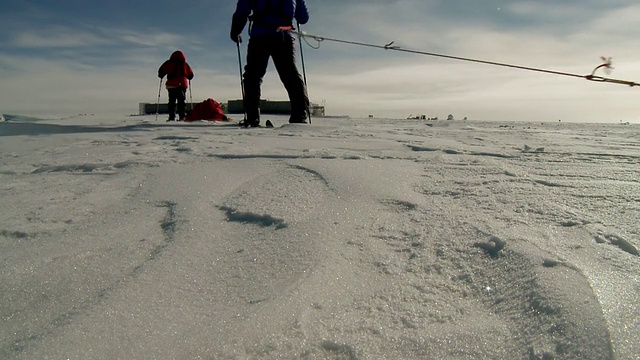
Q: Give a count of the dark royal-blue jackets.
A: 1